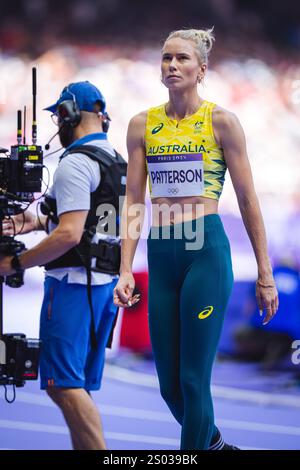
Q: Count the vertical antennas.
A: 3